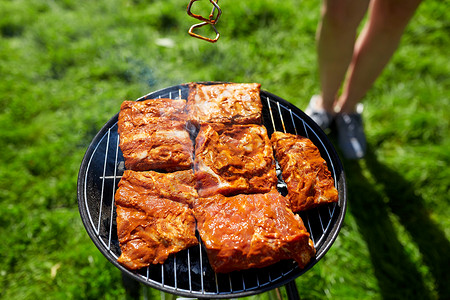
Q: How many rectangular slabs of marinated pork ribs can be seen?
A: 6